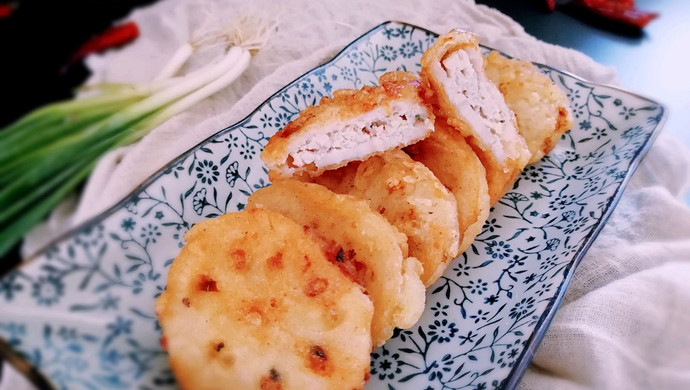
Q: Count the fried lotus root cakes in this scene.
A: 7